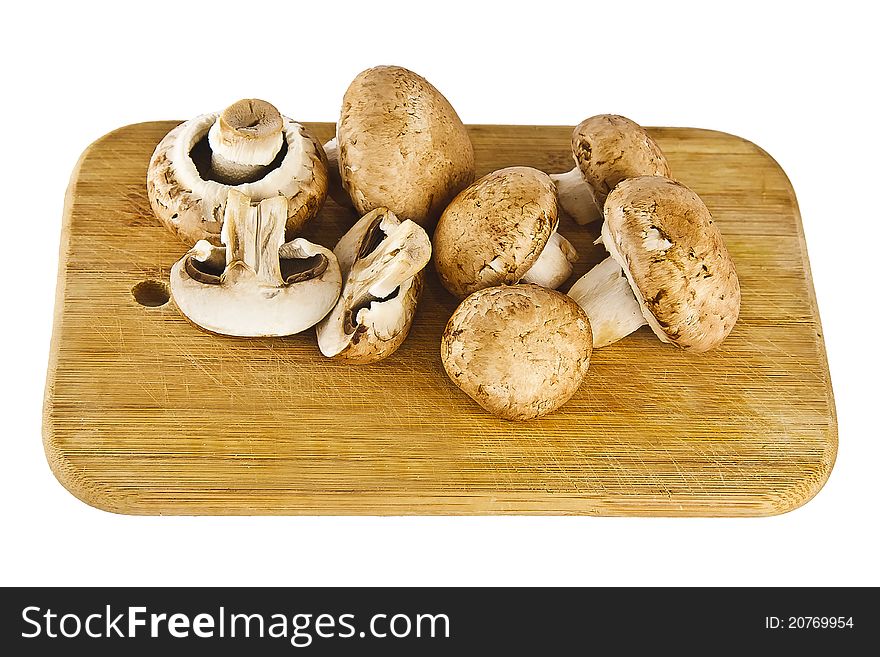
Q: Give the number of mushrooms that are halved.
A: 2